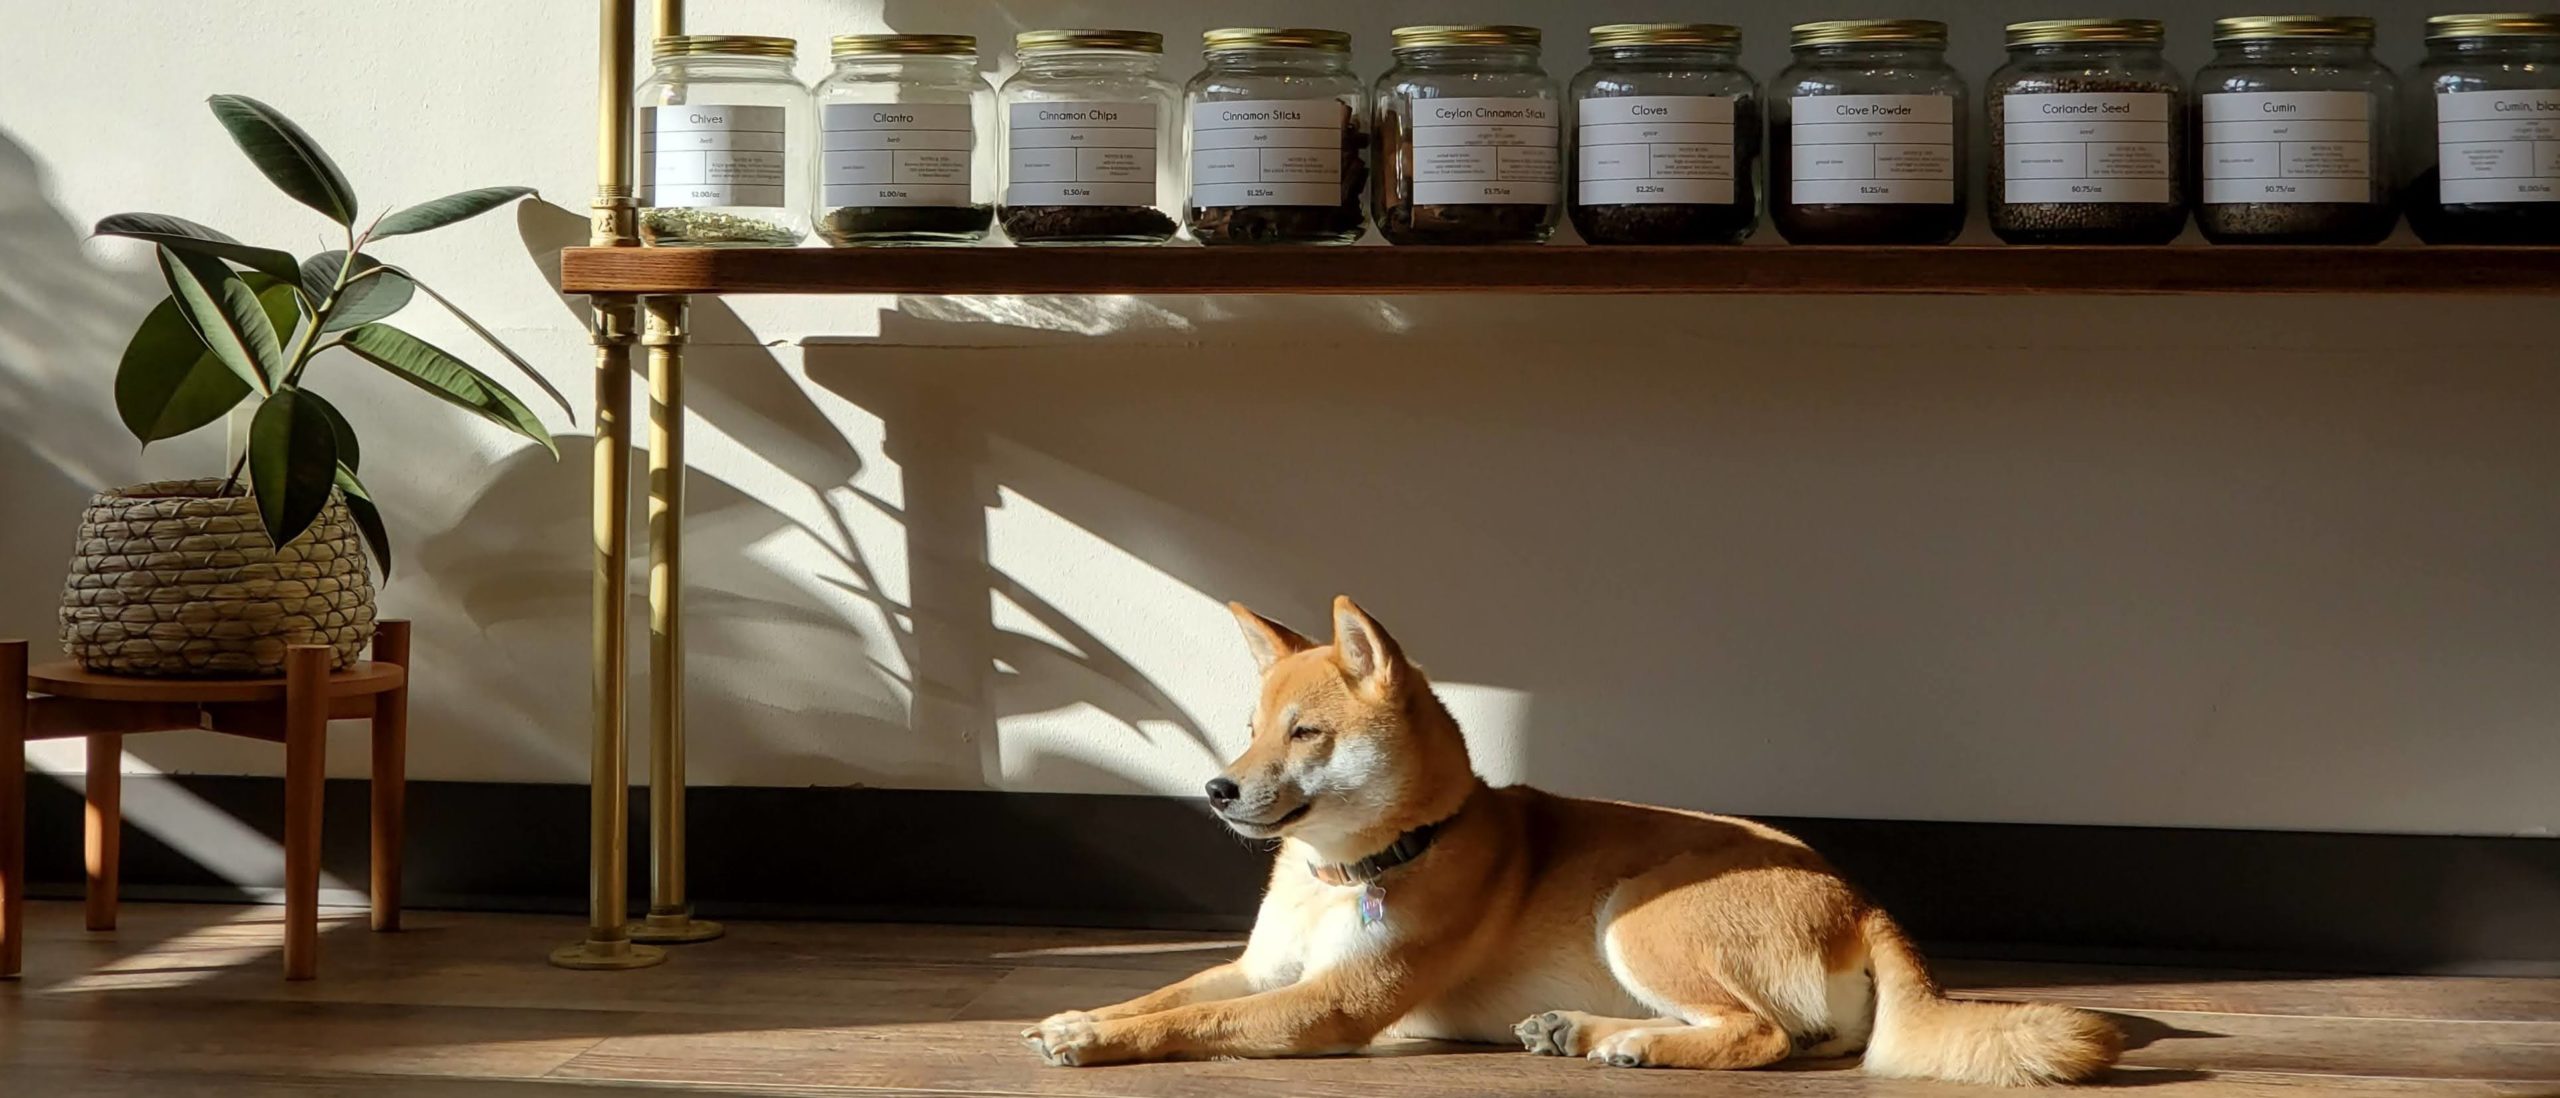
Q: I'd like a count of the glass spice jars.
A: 10